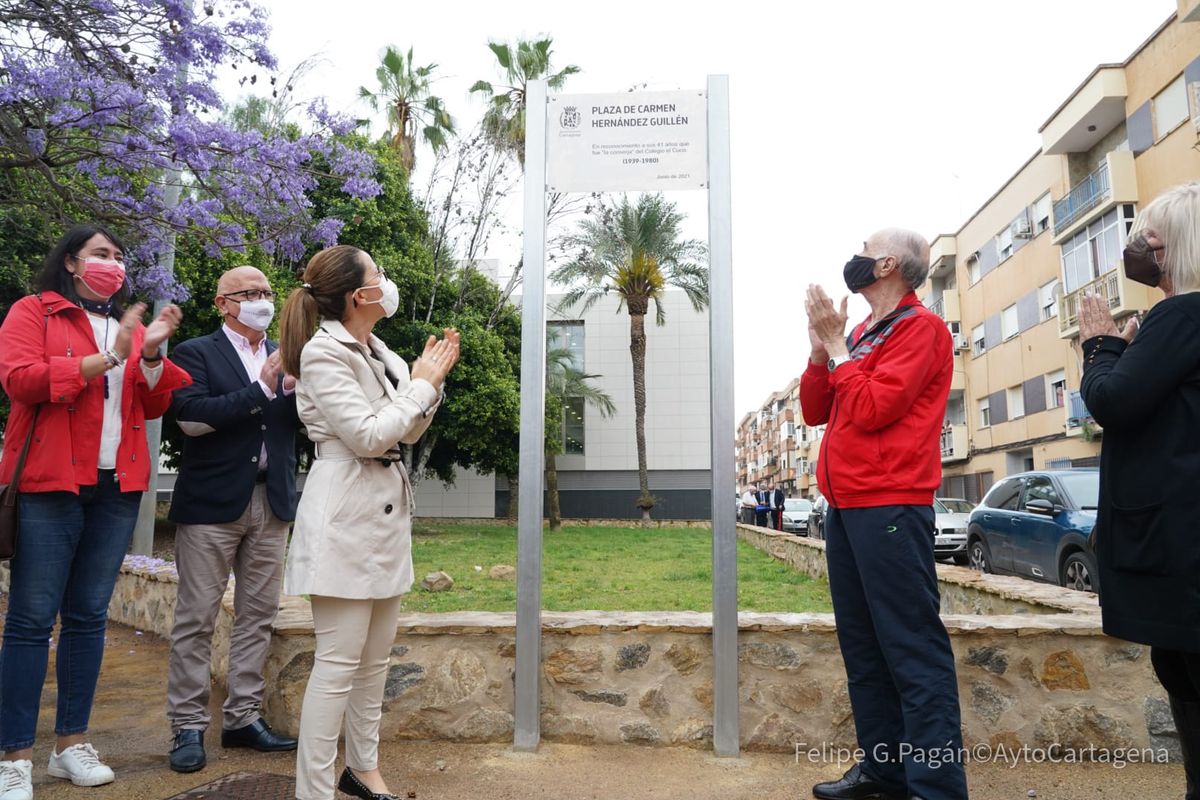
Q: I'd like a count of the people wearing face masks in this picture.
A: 5